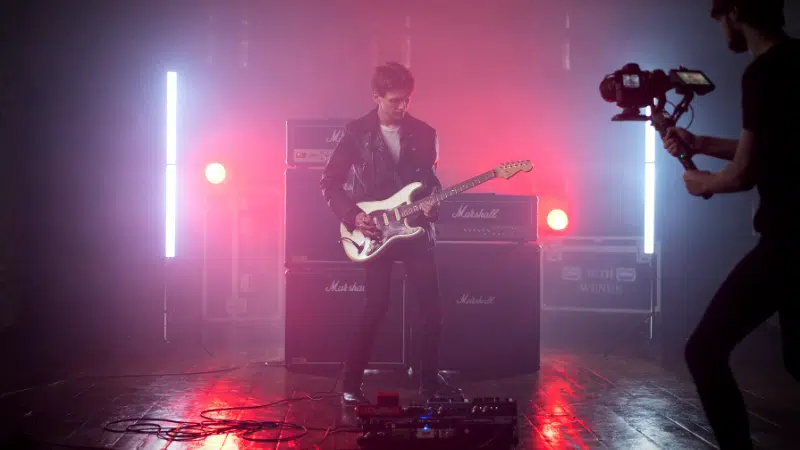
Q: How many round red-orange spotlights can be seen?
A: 2